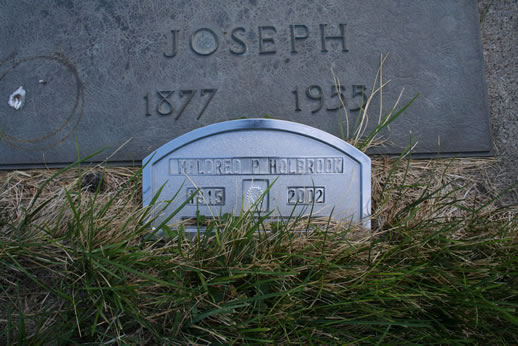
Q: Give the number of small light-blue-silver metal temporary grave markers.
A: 1